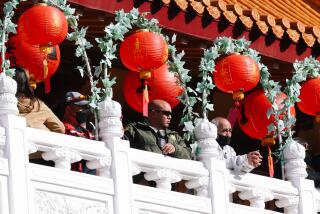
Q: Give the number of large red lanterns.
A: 7